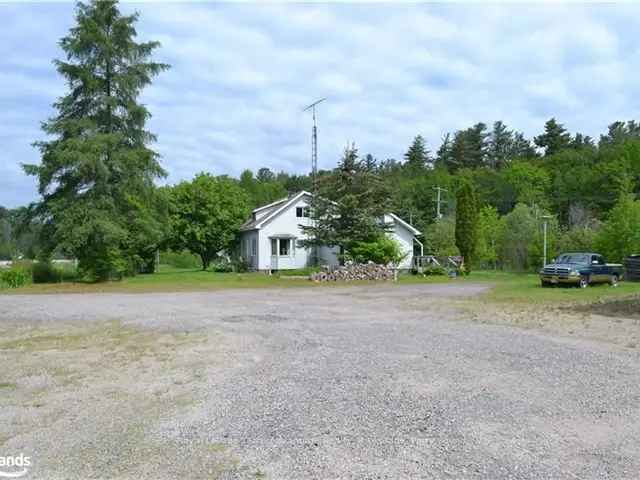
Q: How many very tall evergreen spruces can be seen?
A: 1